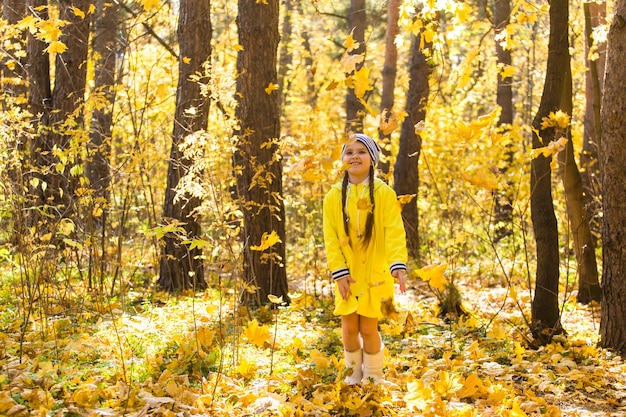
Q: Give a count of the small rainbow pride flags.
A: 0